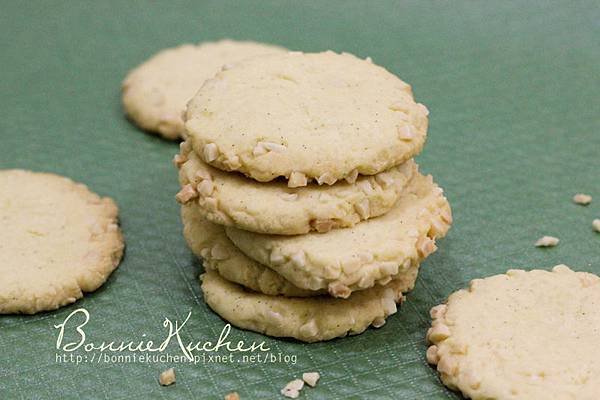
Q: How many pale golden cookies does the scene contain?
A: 8